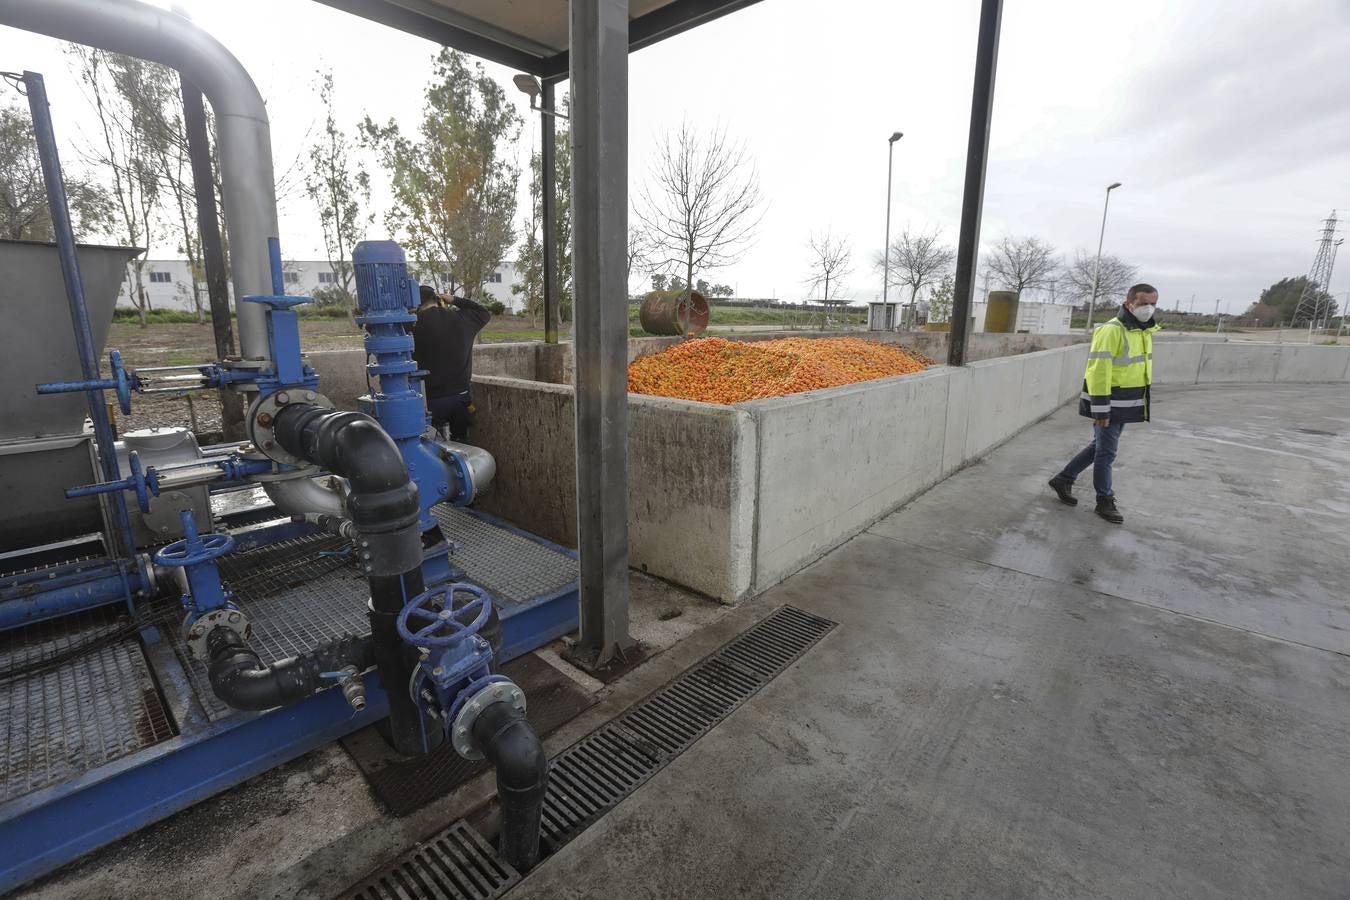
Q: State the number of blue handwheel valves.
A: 5